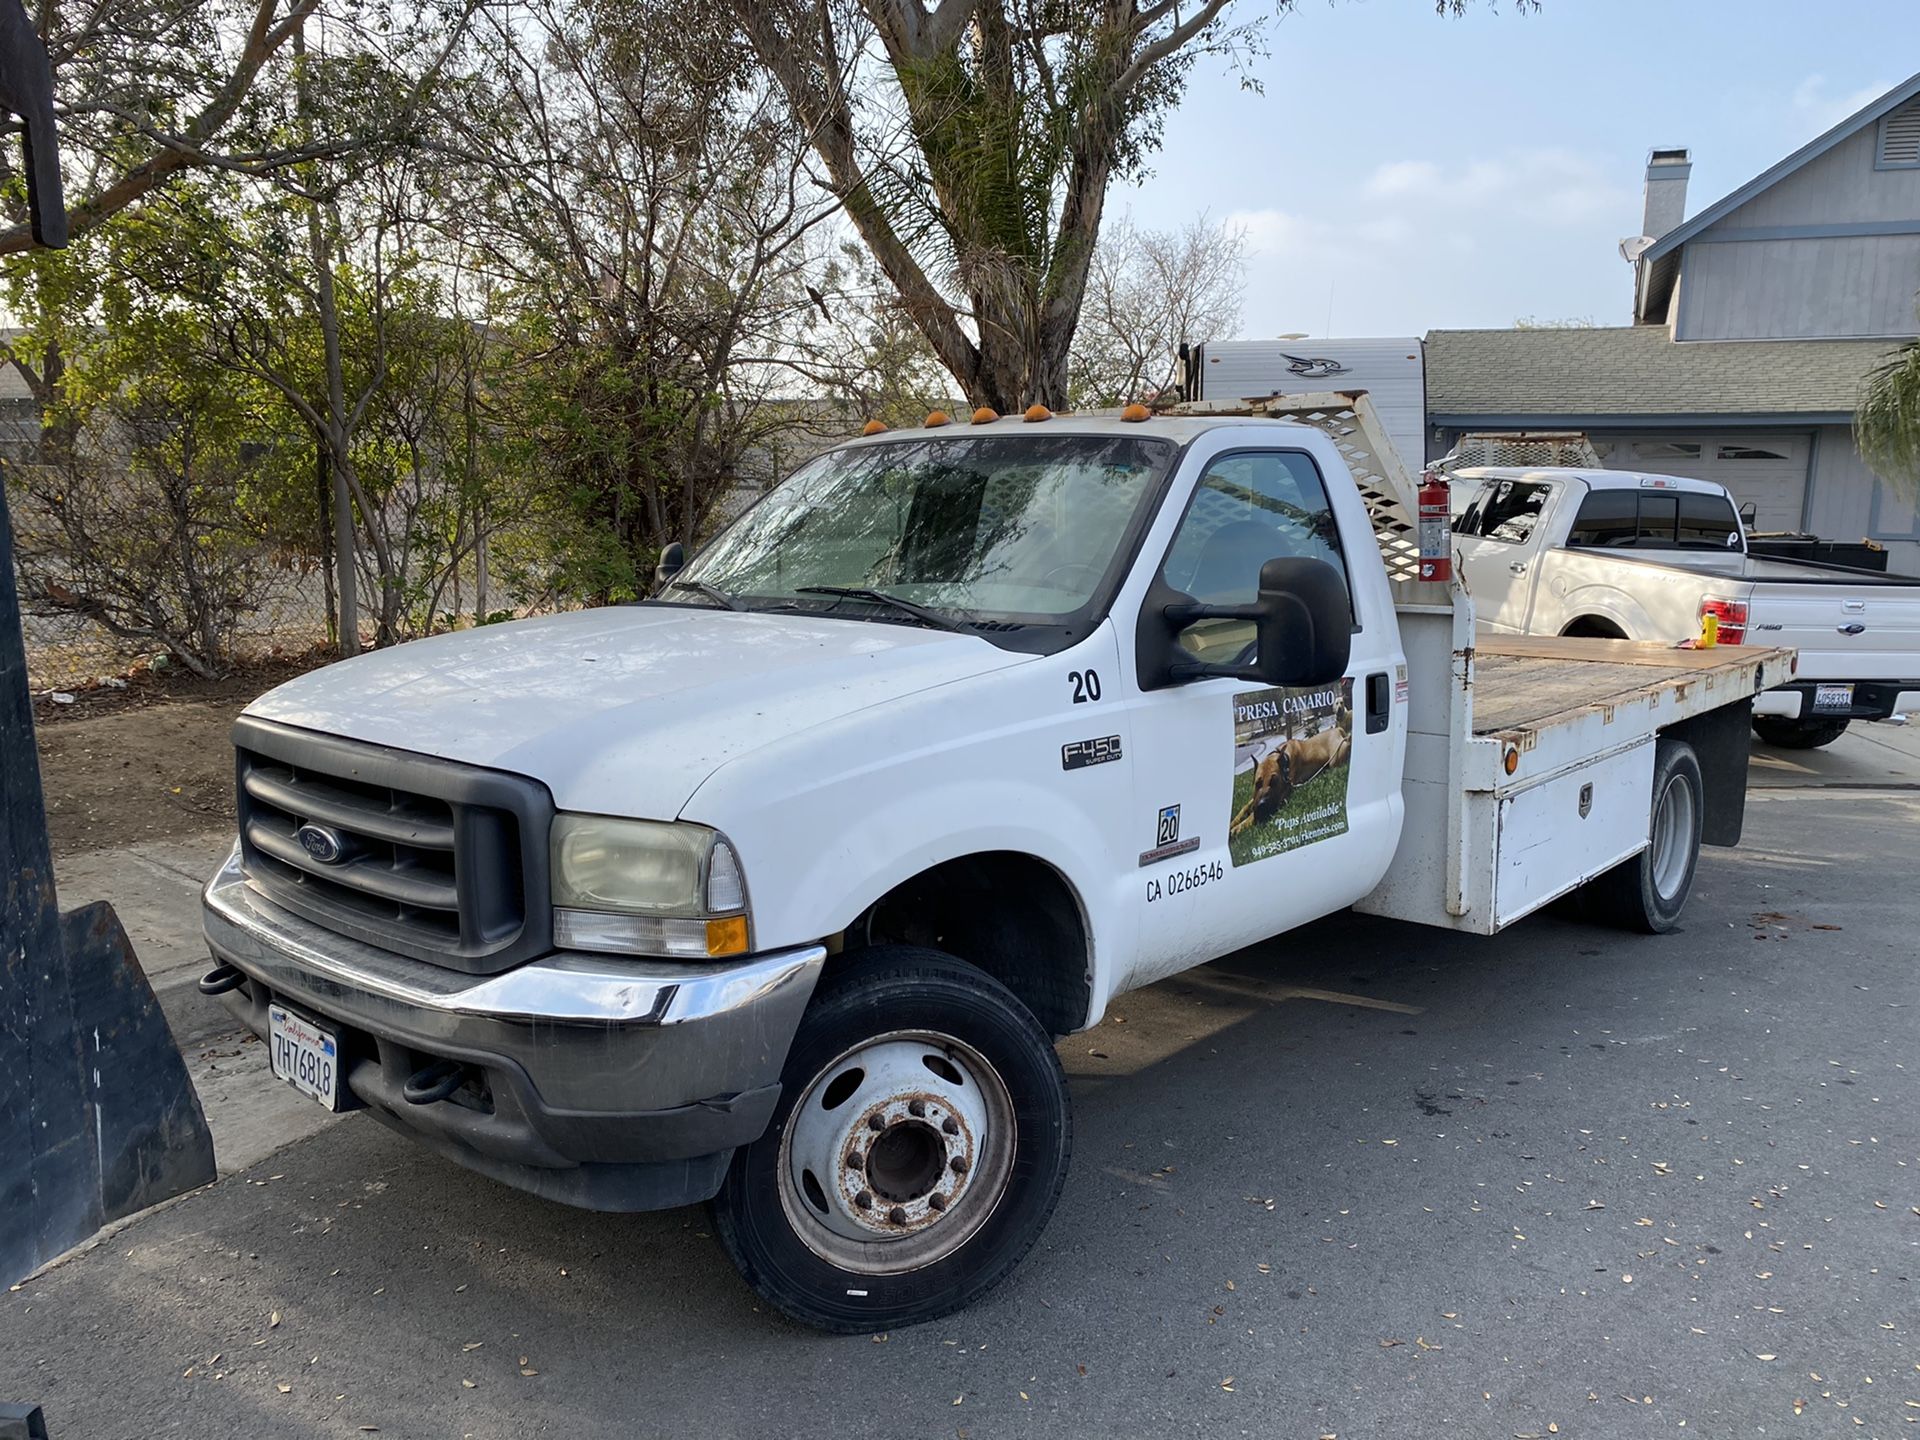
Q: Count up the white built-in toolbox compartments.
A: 1